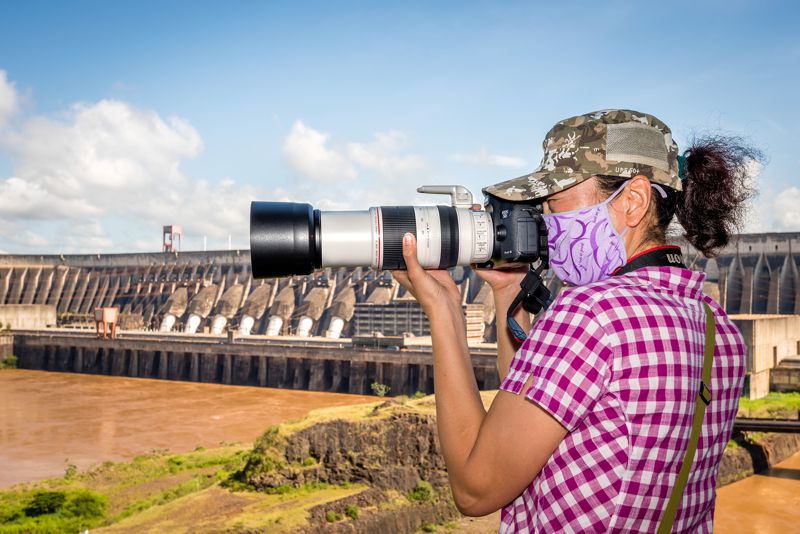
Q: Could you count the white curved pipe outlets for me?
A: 7